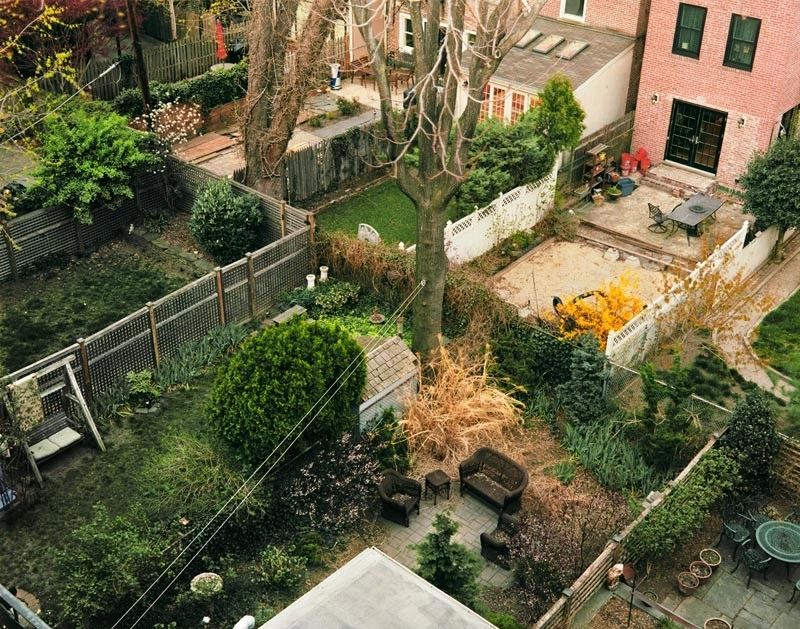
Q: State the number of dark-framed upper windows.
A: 2